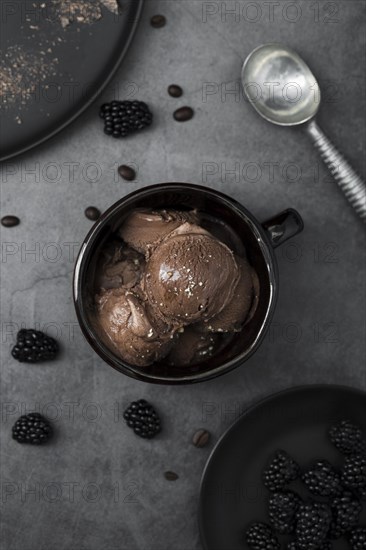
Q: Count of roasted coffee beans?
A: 8